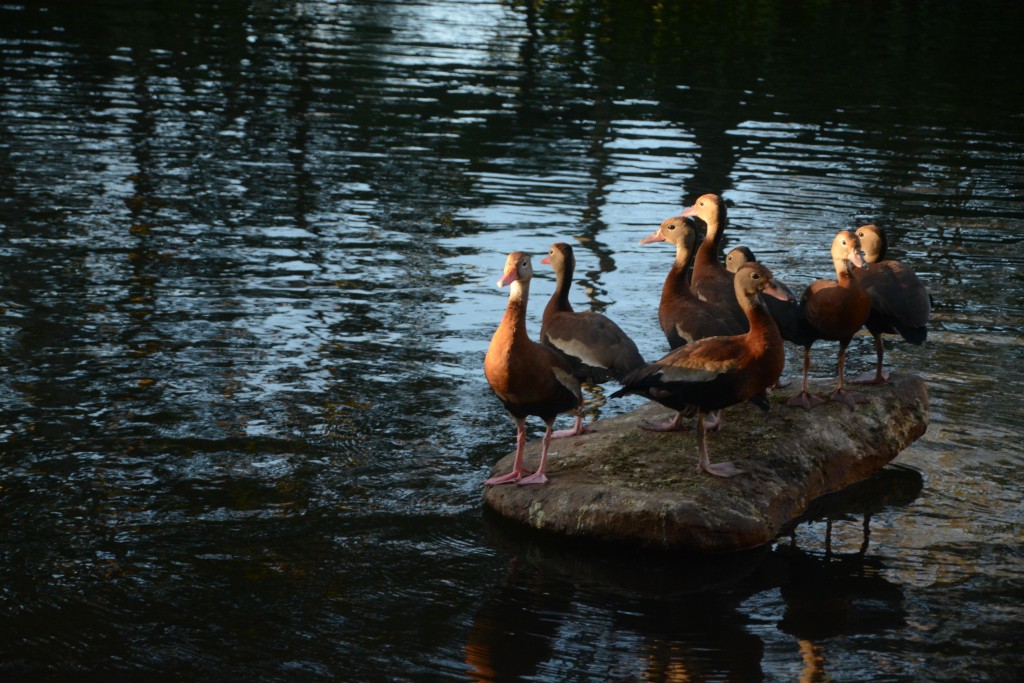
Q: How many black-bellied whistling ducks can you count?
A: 8